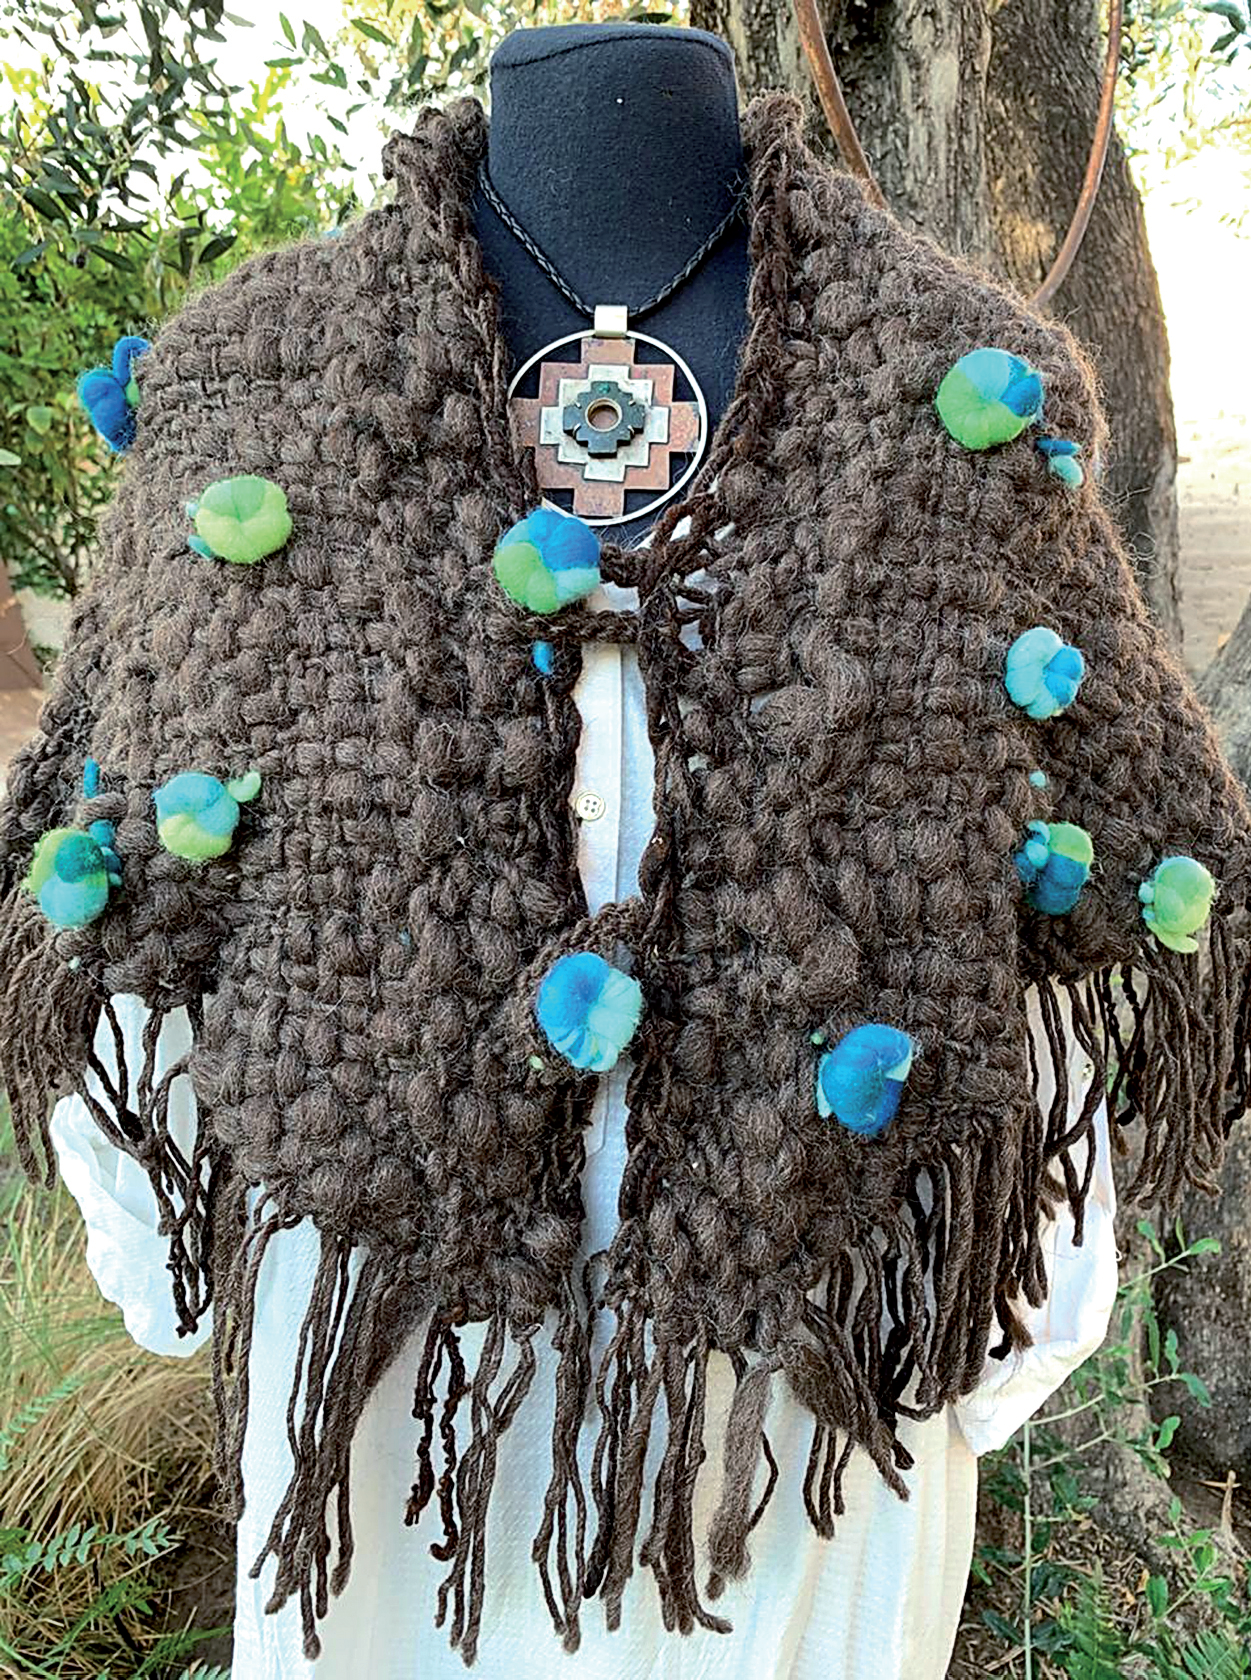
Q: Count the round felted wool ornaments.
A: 11